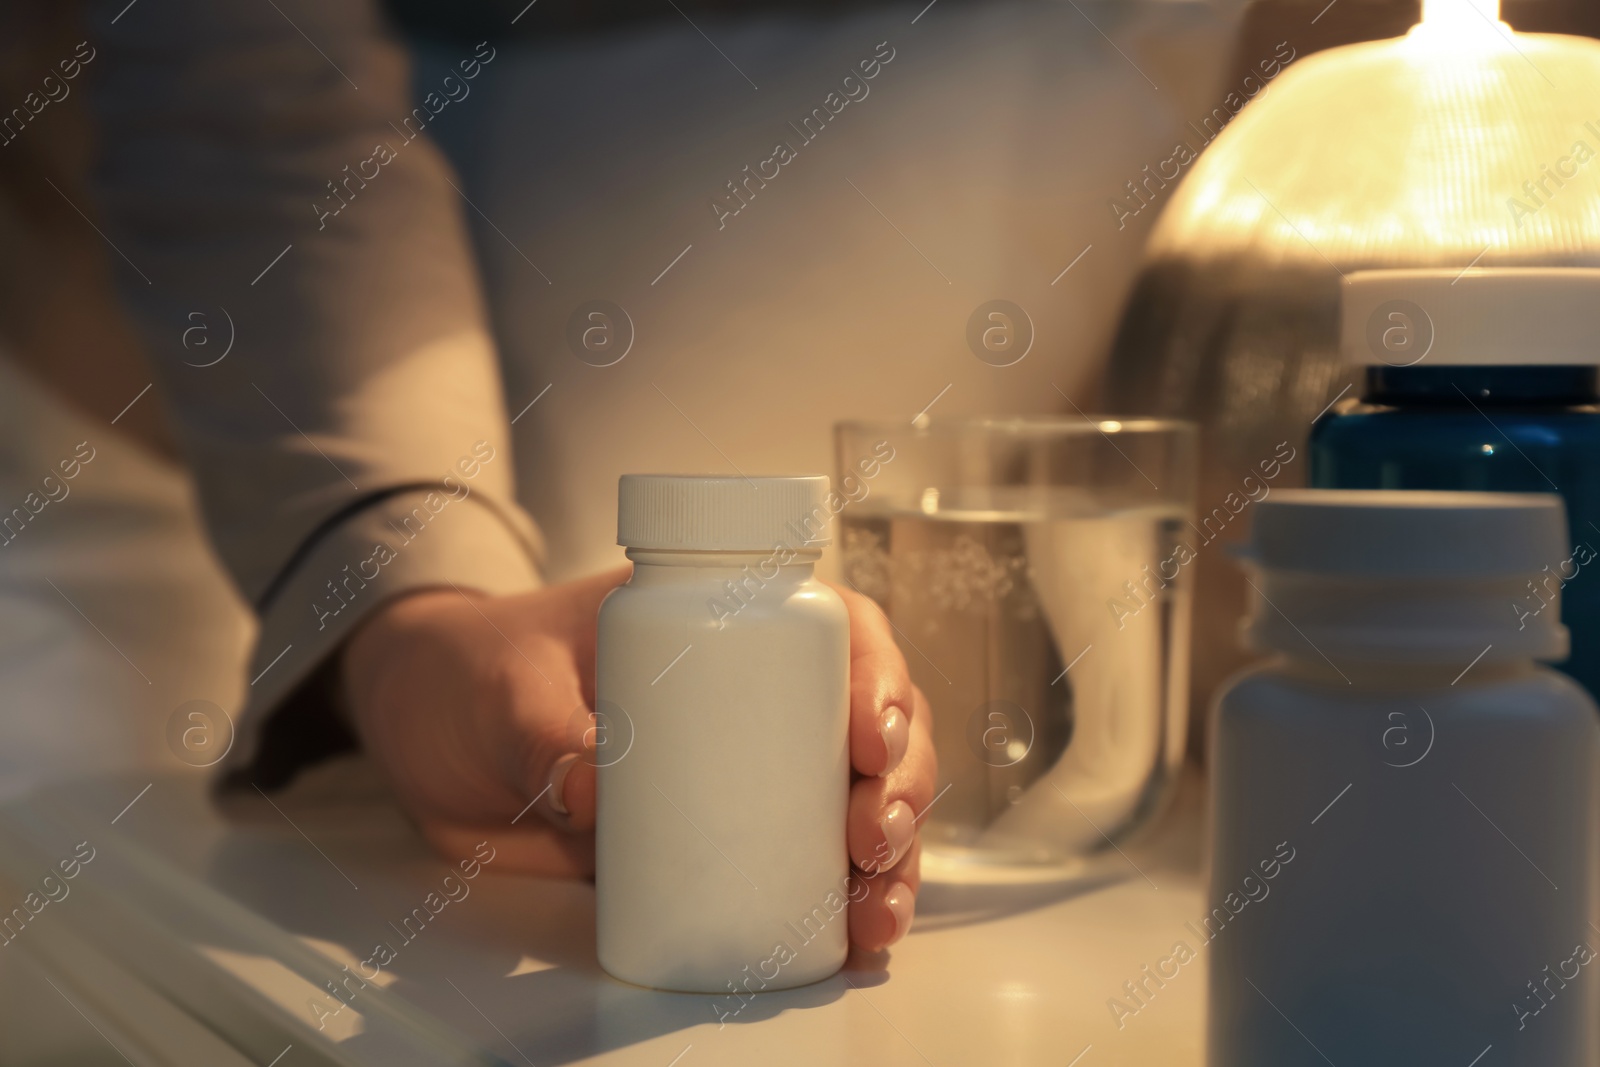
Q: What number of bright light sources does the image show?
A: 1